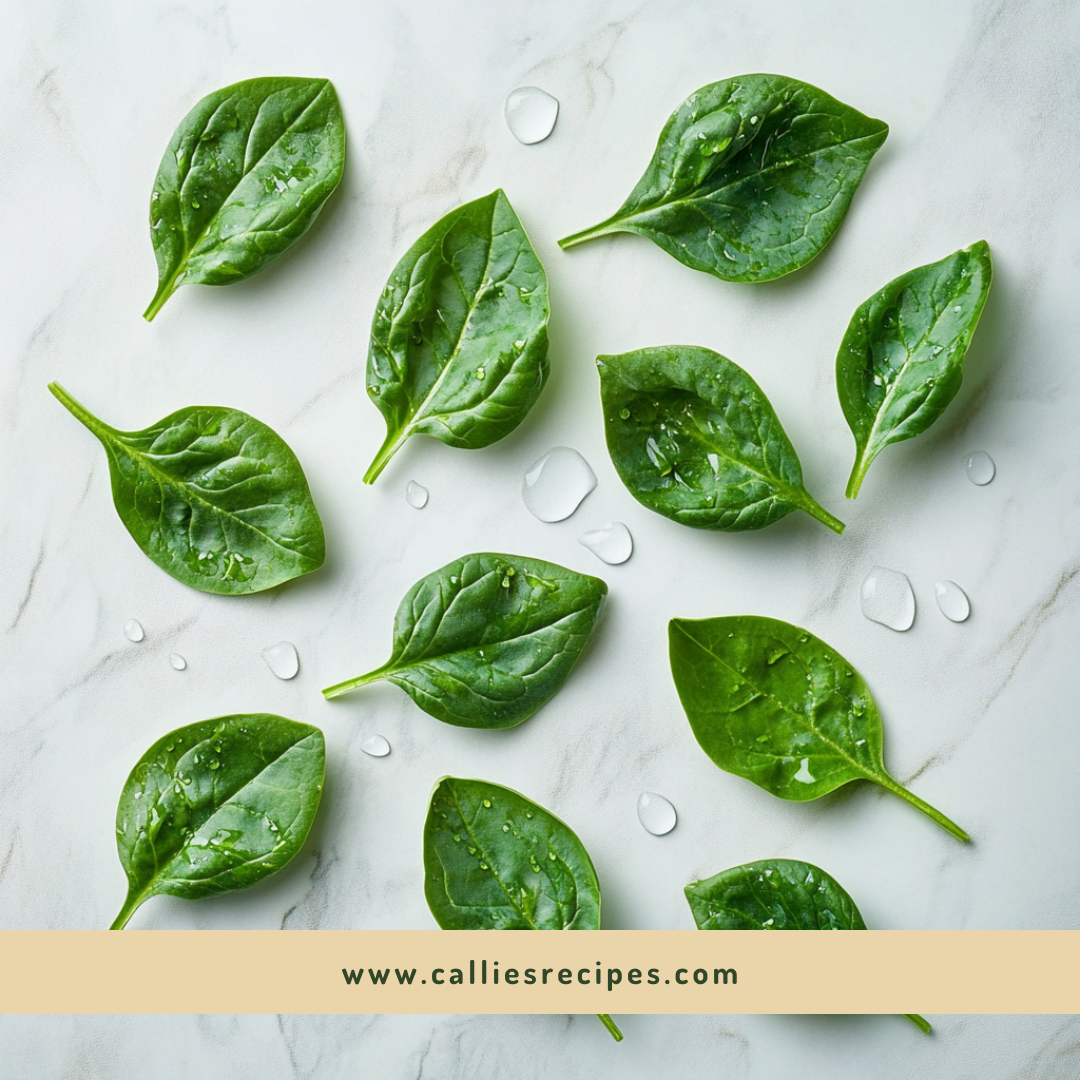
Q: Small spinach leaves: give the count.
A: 11